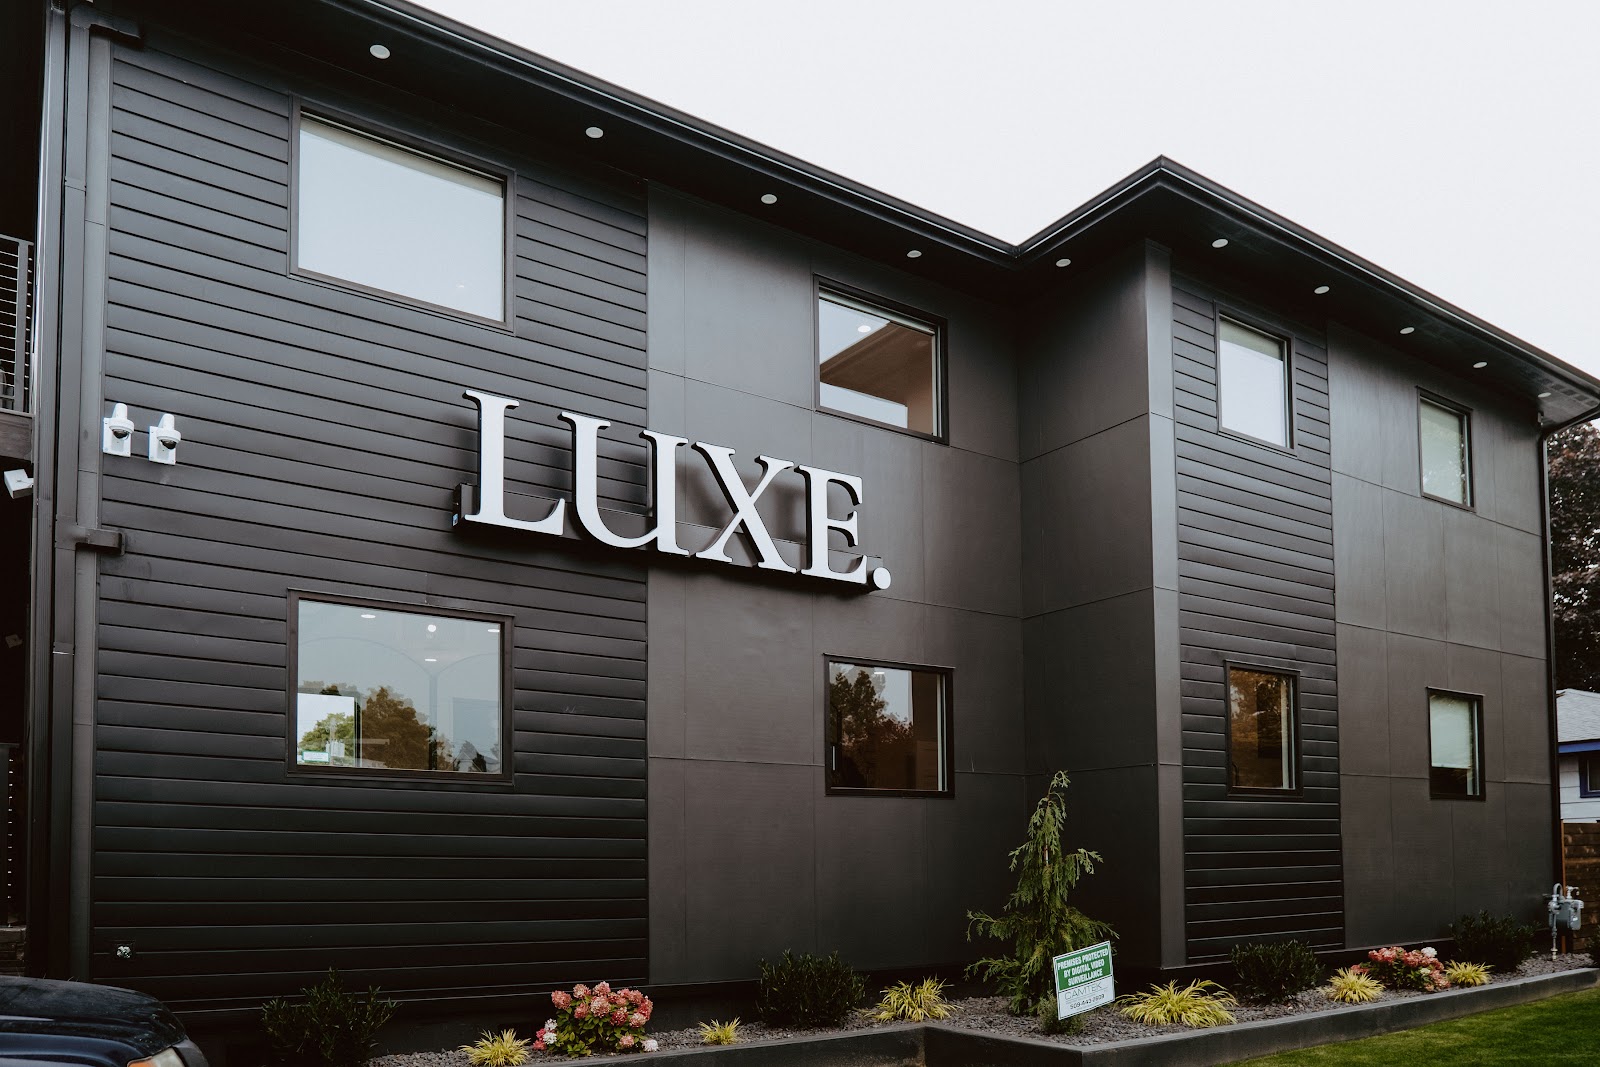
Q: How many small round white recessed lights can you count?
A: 10